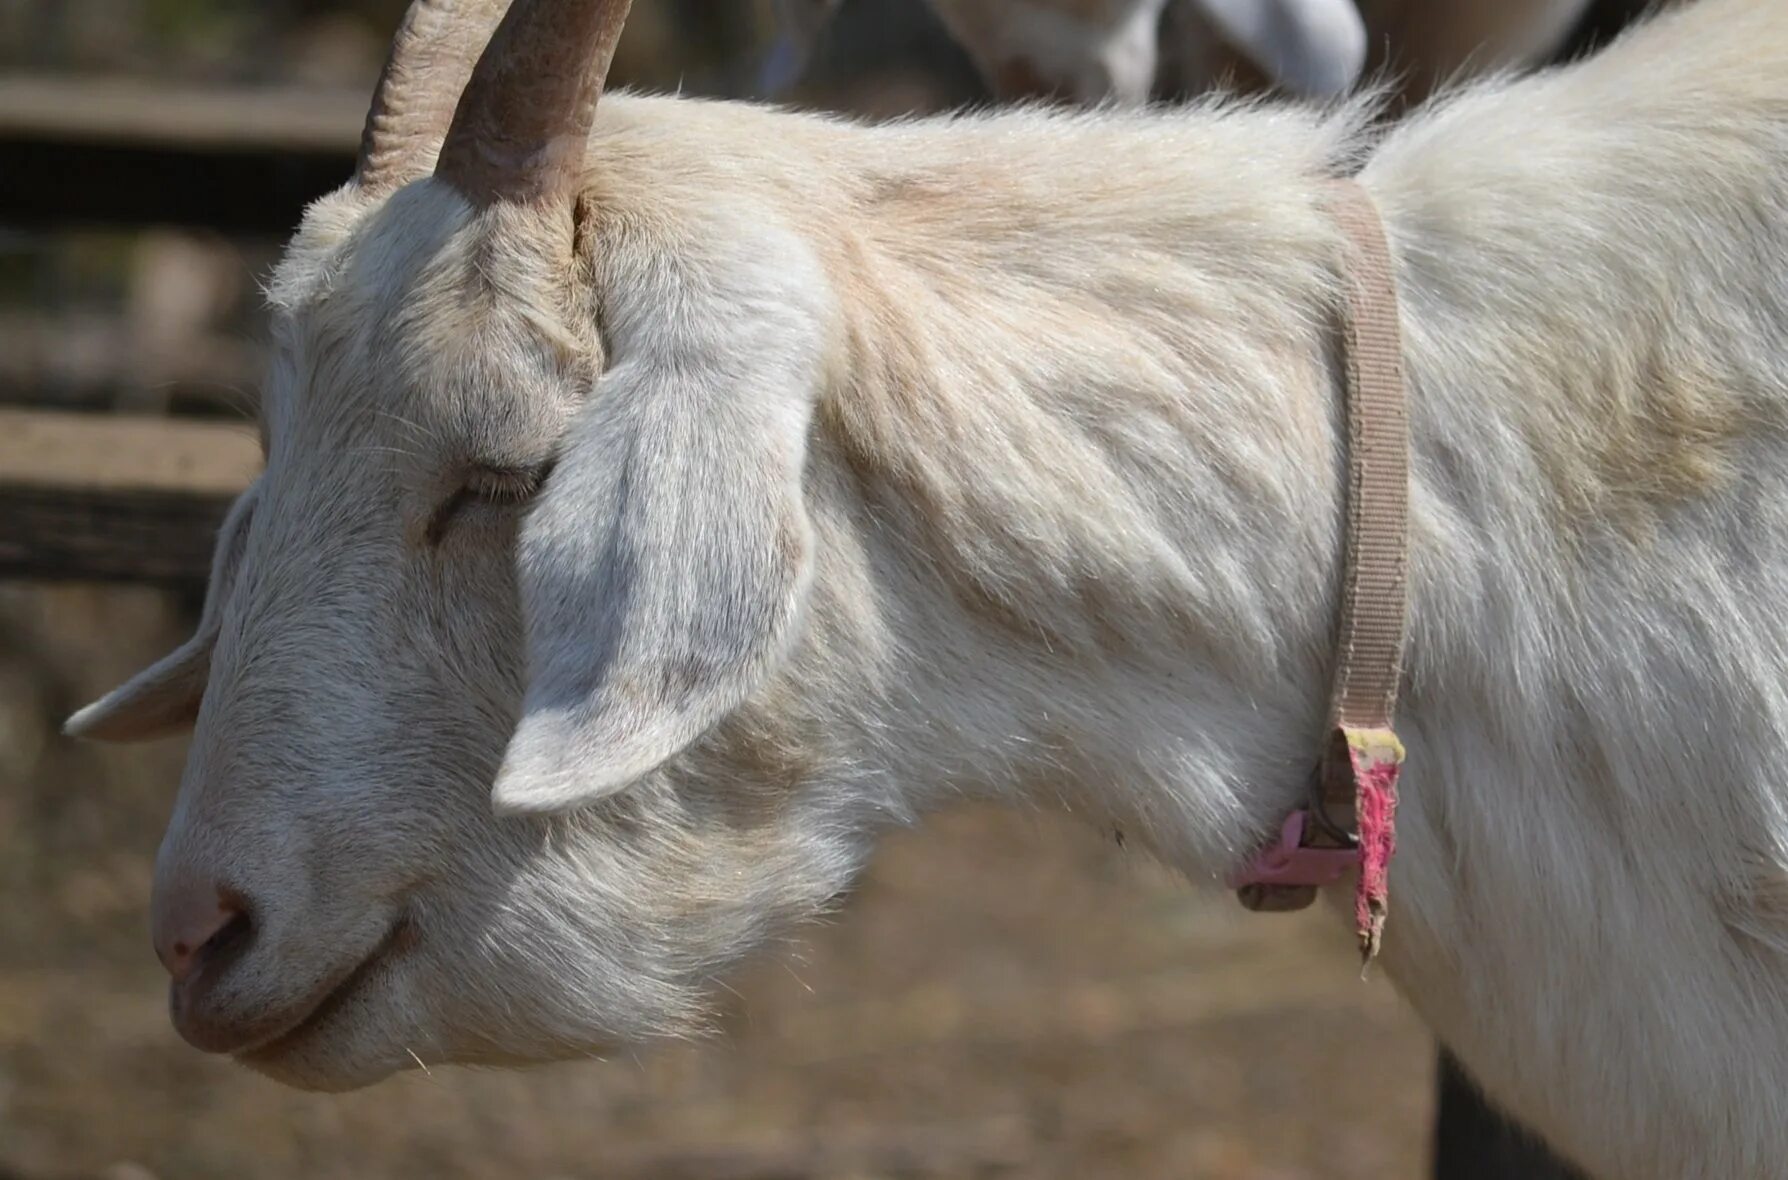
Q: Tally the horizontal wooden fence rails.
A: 2